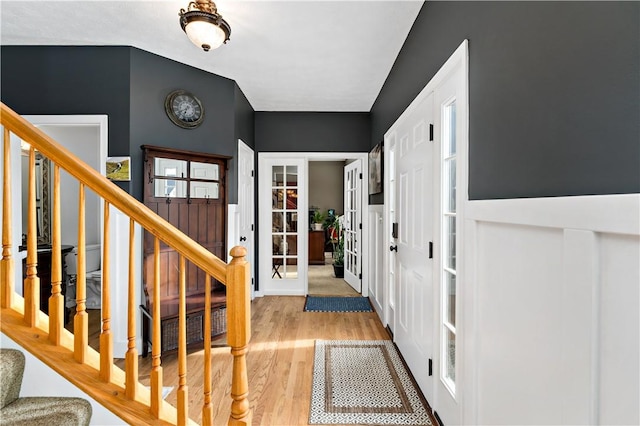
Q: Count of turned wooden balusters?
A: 9